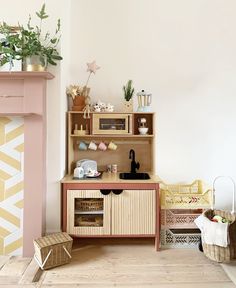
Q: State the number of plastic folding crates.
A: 3